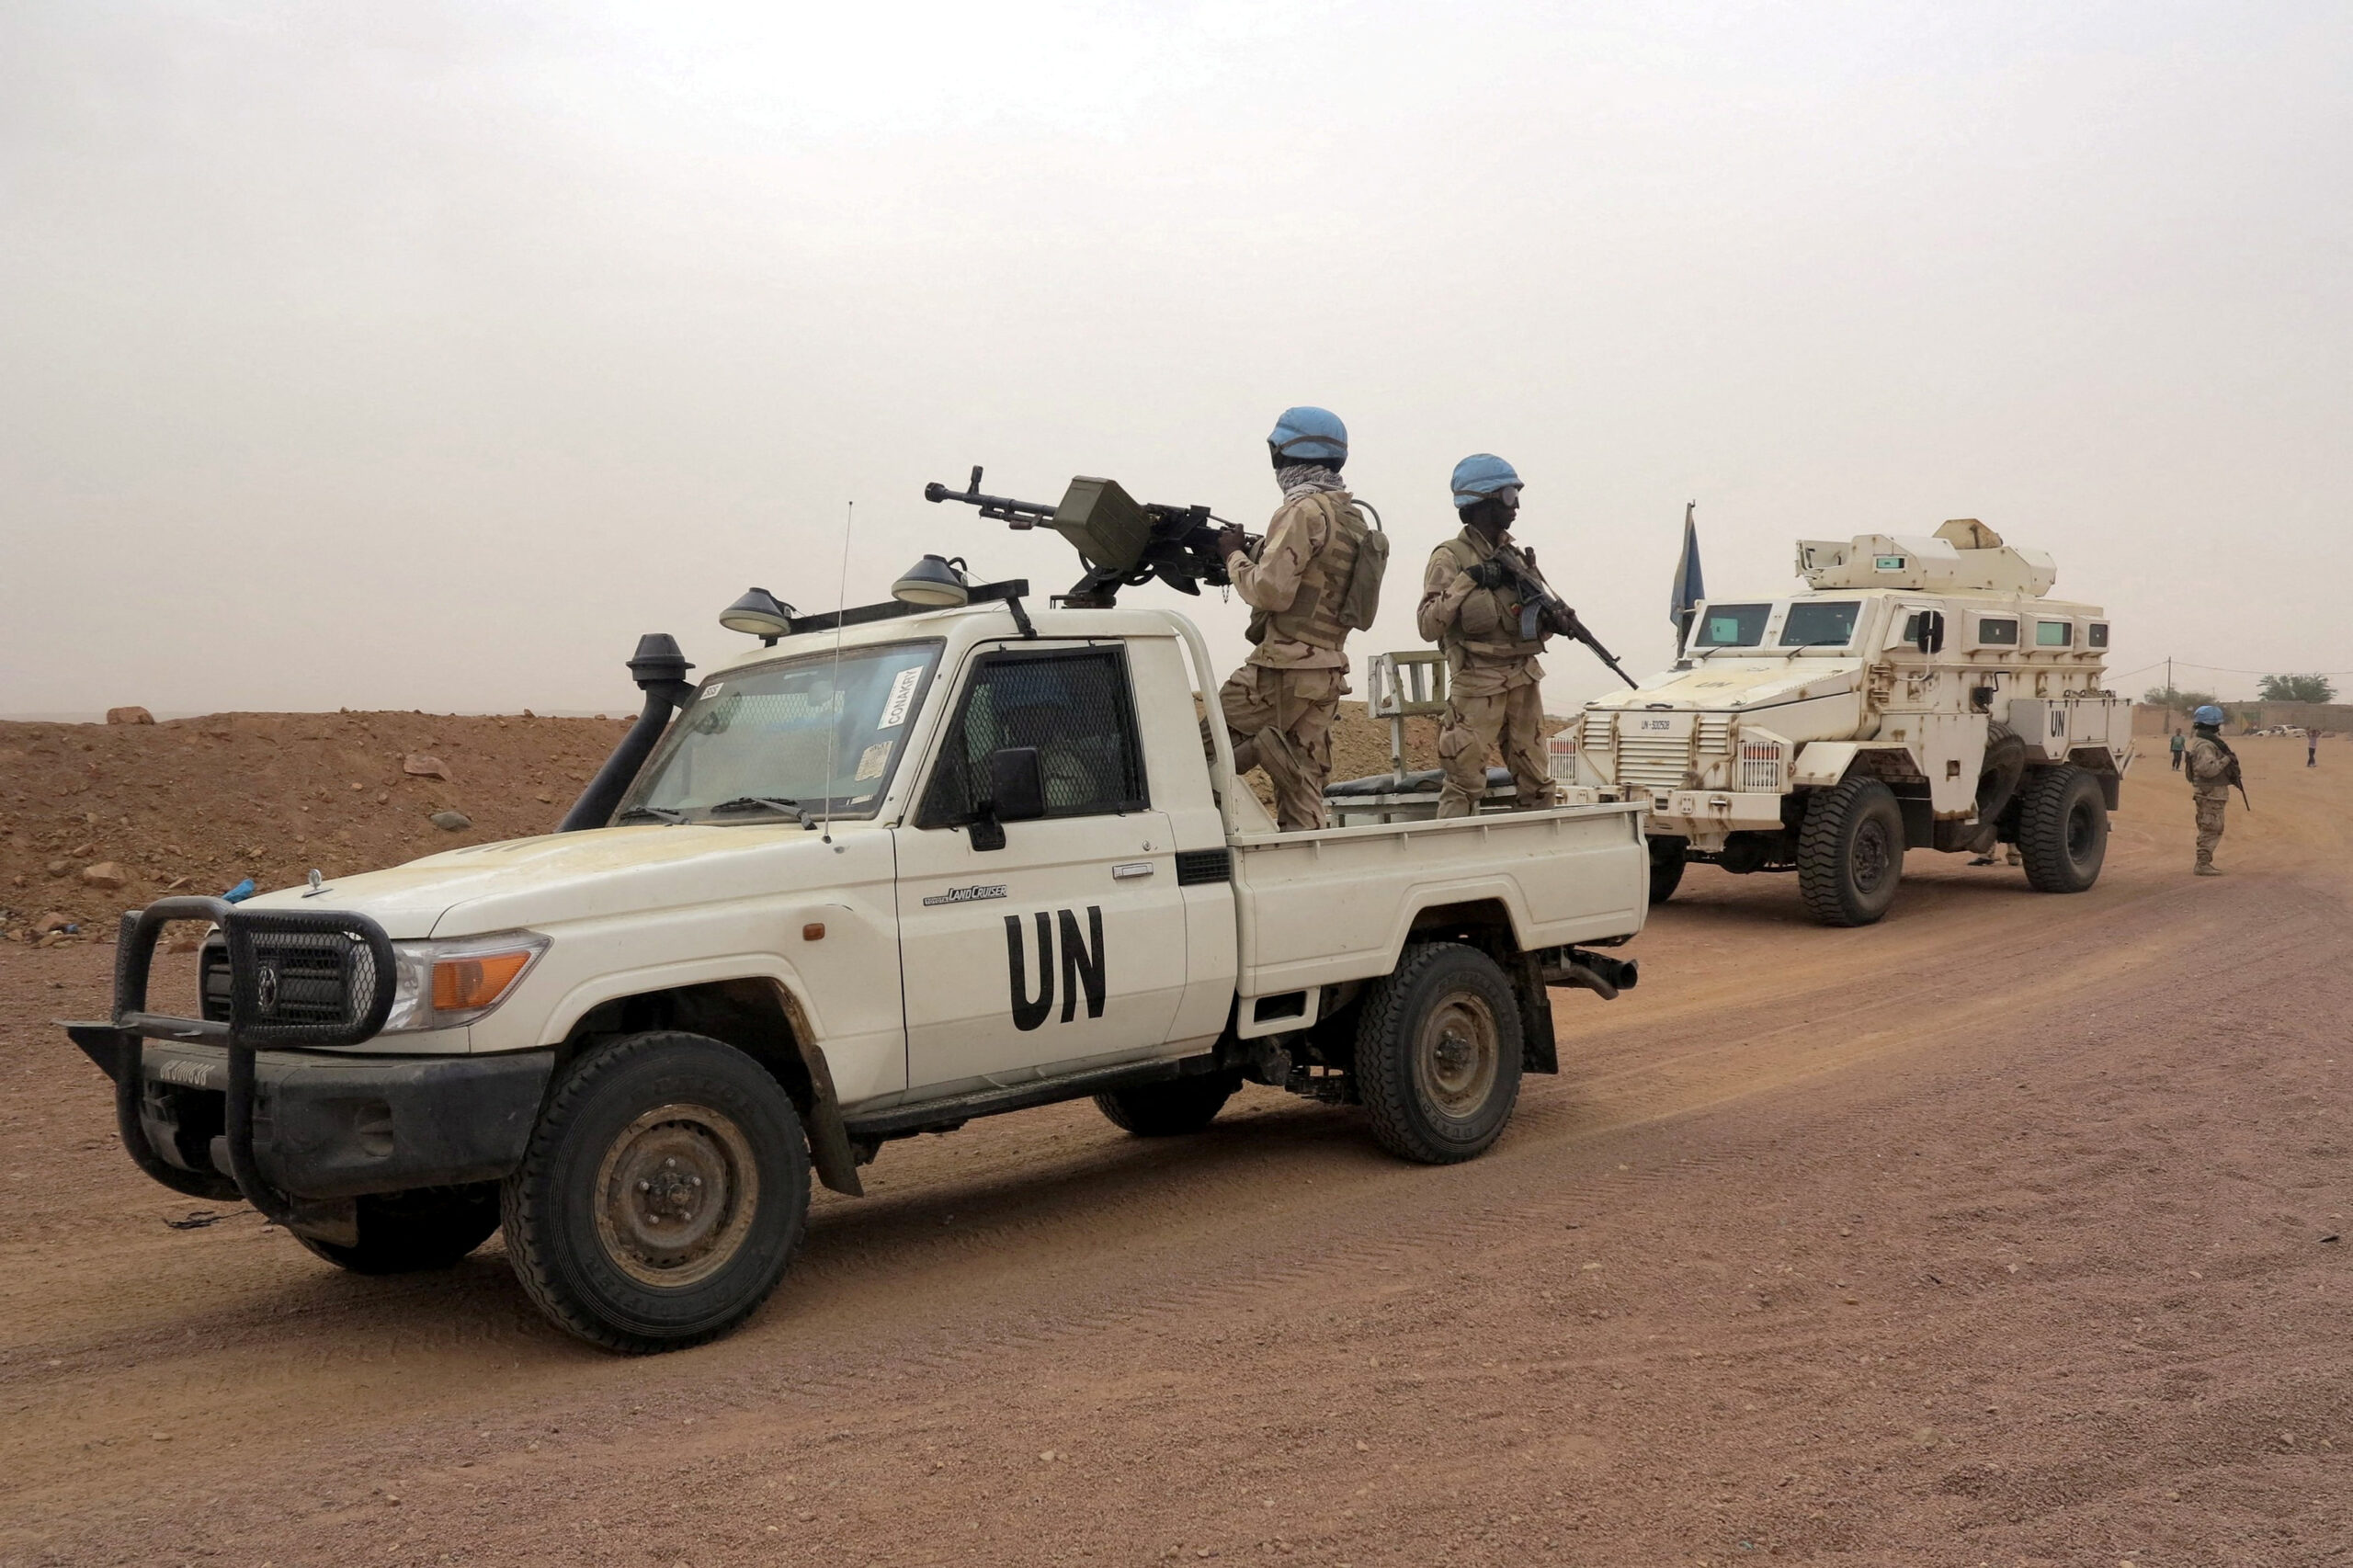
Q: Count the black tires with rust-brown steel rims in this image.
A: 2